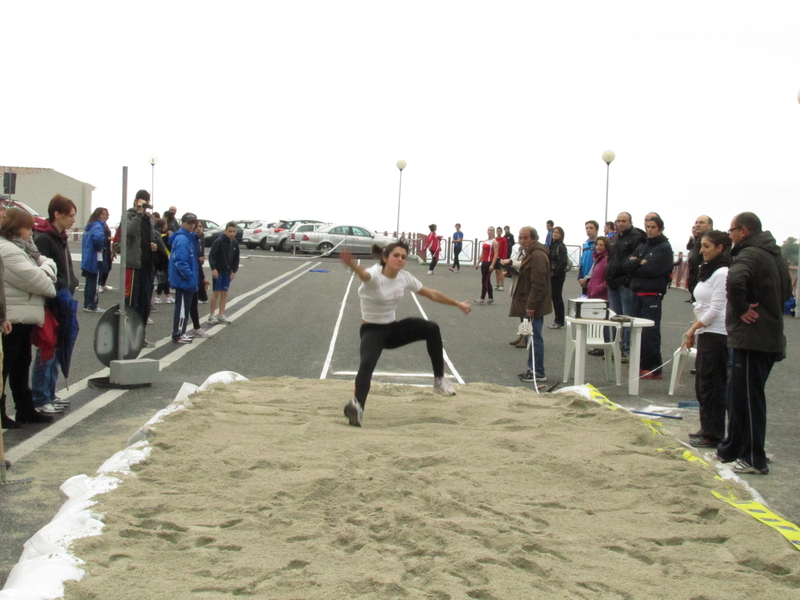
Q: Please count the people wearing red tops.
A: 3